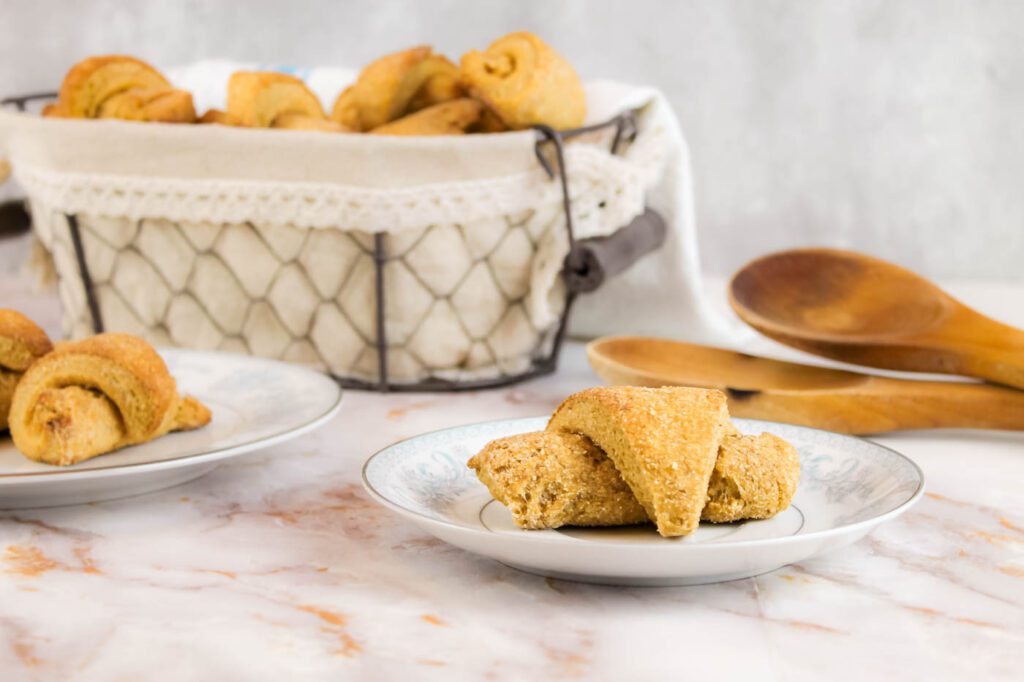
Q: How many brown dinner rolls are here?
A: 8